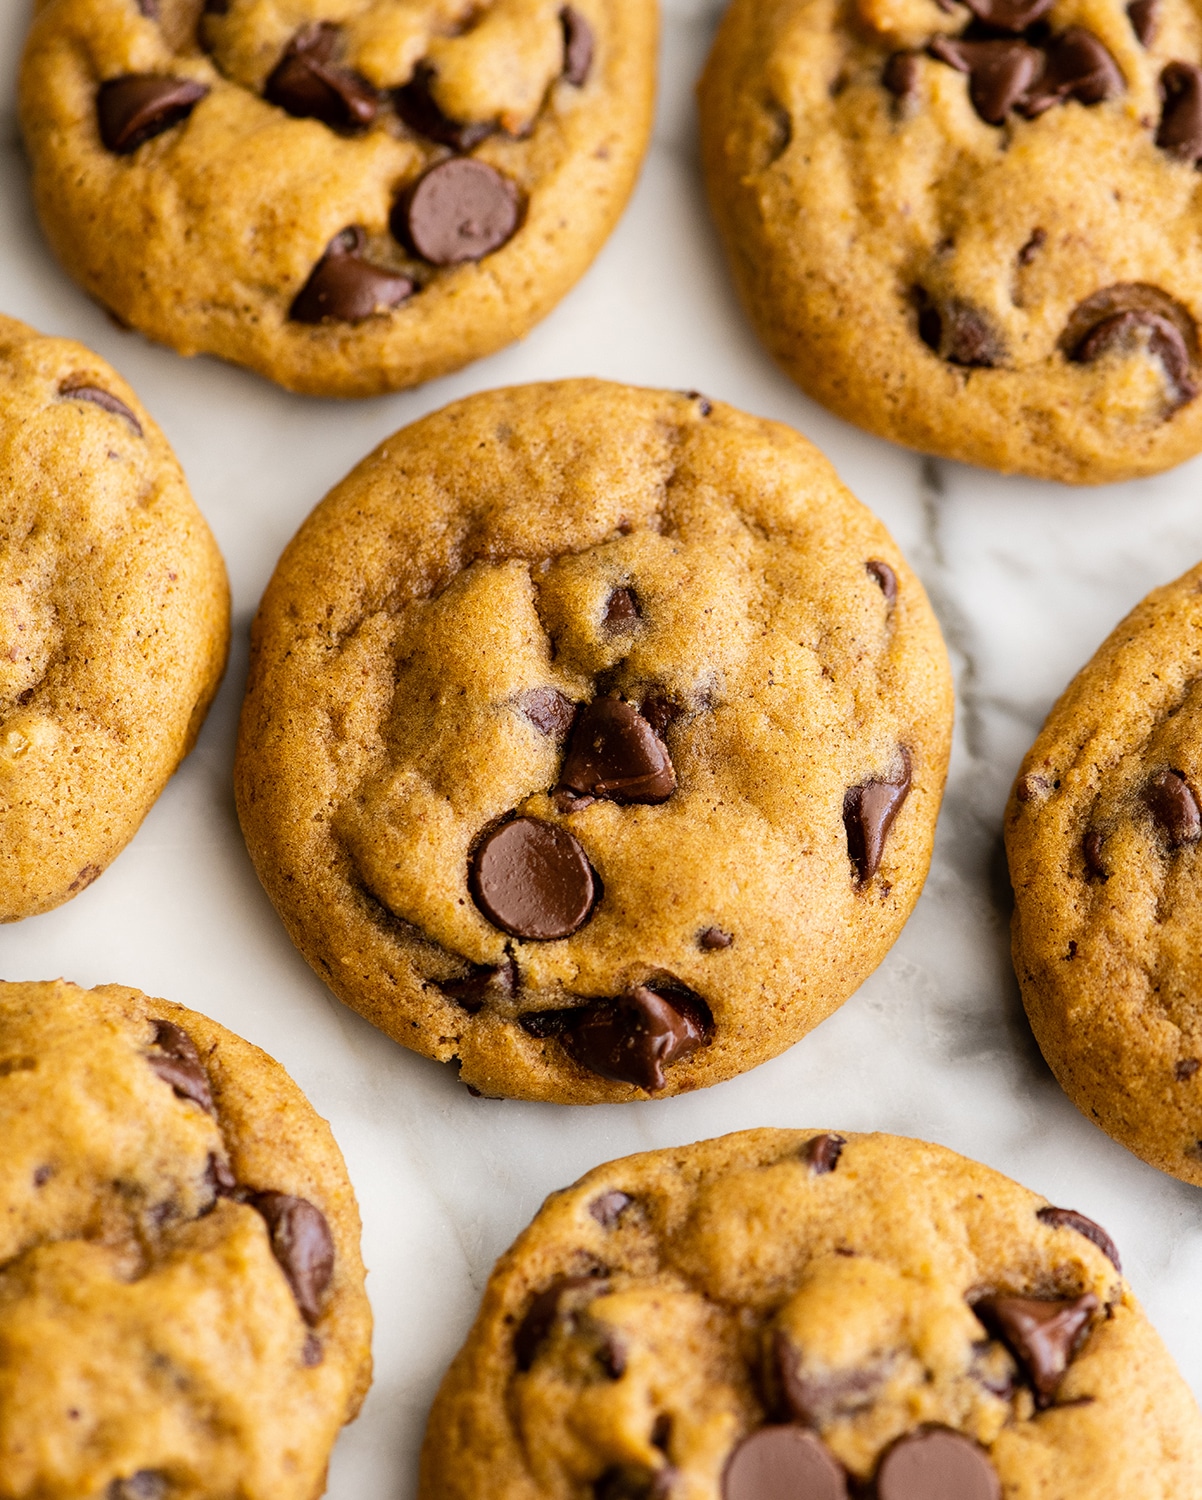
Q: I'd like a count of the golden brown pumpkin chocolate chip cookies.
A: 7